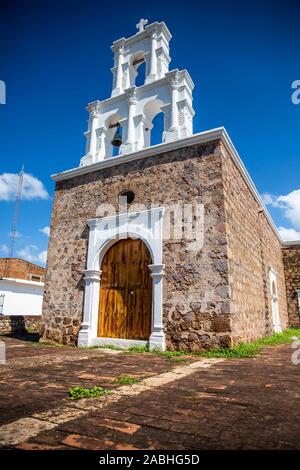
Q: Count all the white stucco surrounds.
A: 2